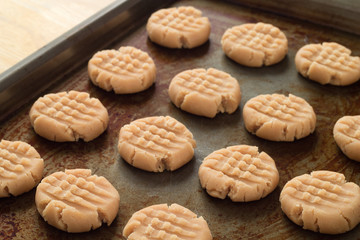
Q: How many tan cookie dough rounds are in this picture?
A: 14